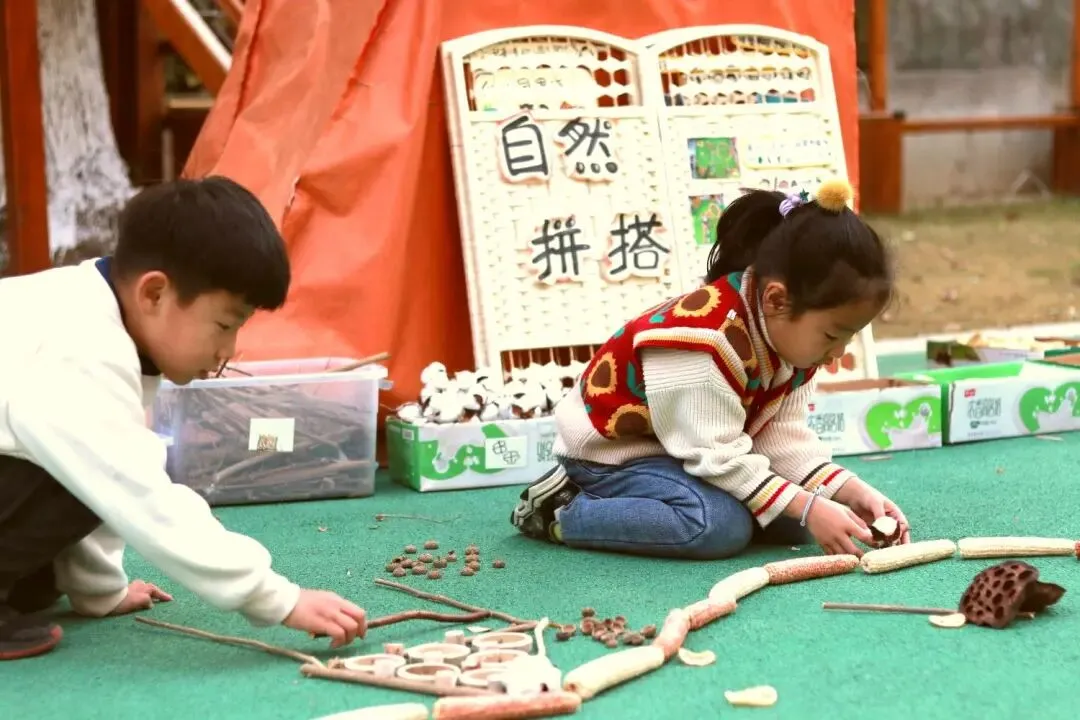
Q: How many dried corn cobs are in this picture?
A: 10